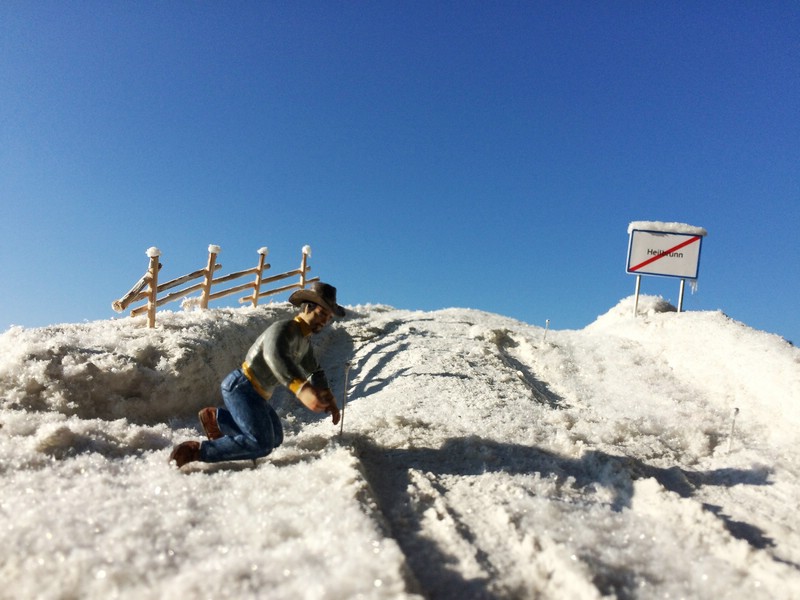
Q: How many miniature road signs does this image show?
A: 1